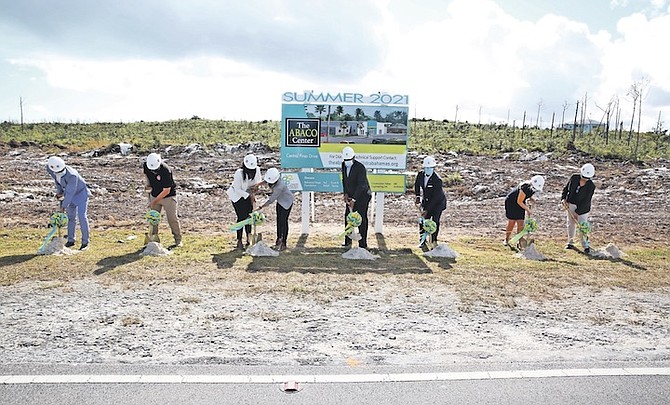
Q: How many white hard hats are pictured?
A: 8